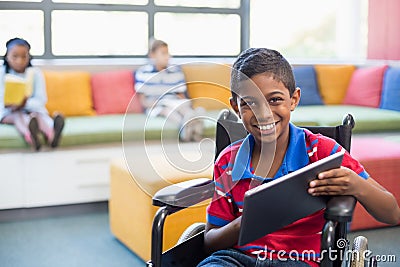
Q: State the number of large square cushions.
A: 7